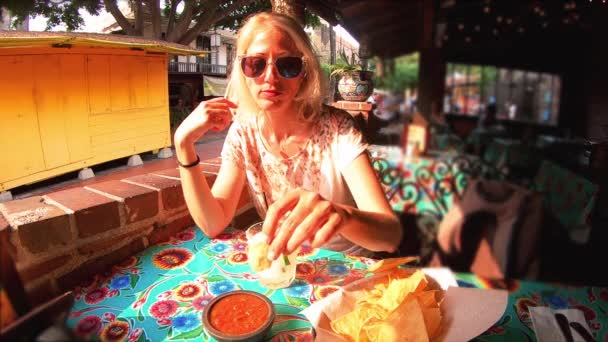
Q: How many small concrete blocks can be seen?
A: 4